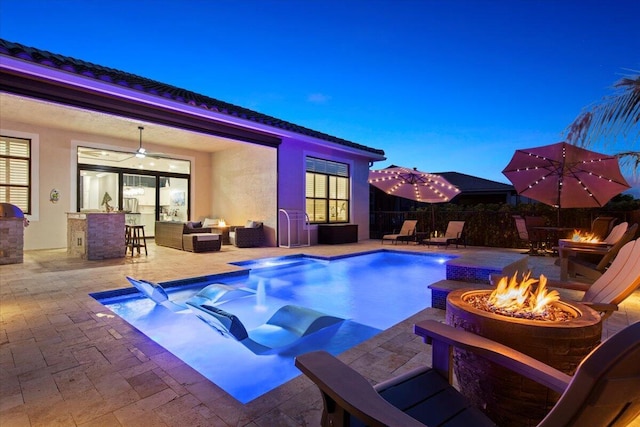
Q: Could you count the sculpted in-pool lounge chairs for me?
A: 2